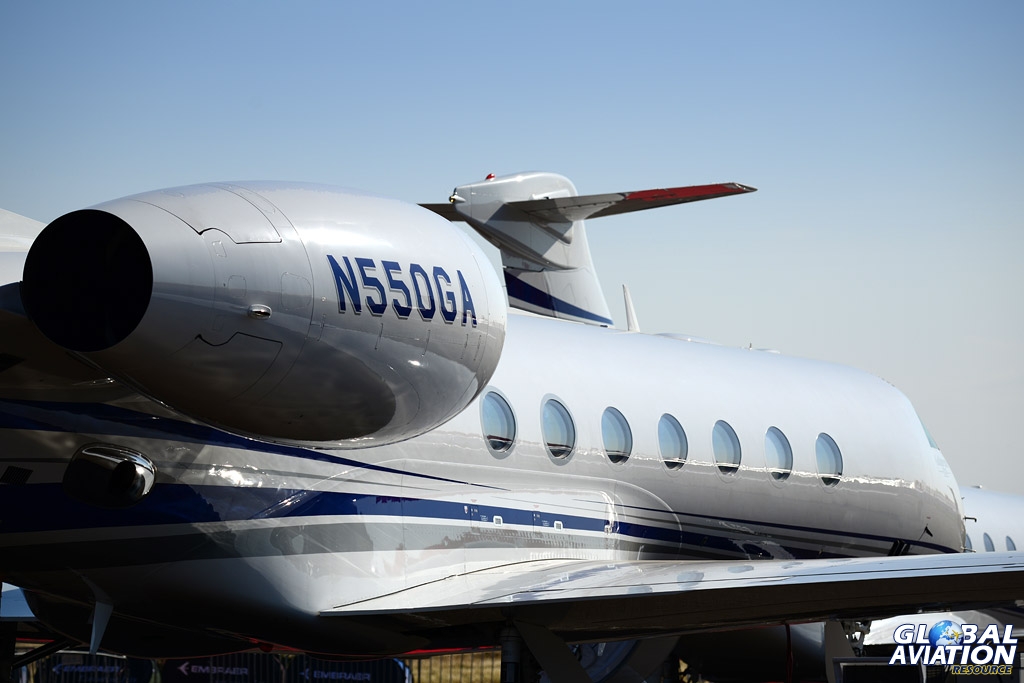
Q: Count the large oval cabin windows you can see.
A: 7